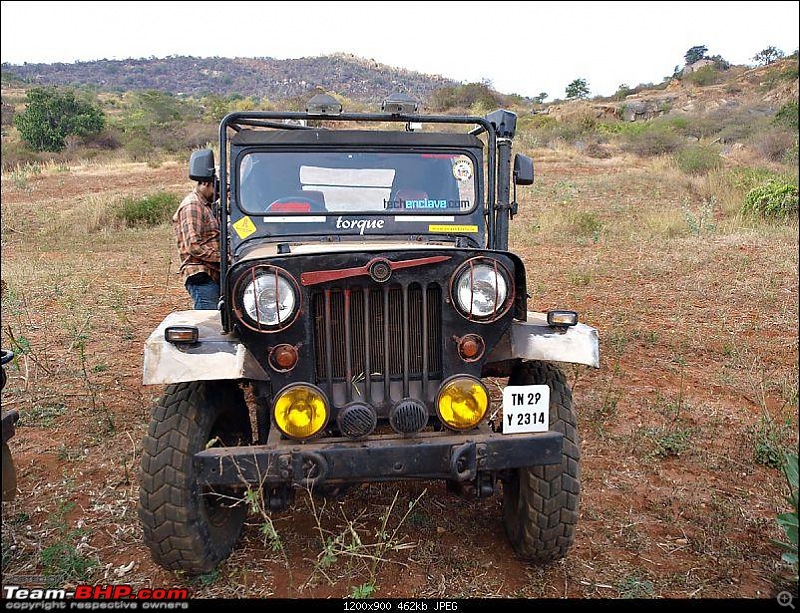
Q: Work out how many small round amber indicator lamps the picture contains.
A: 2